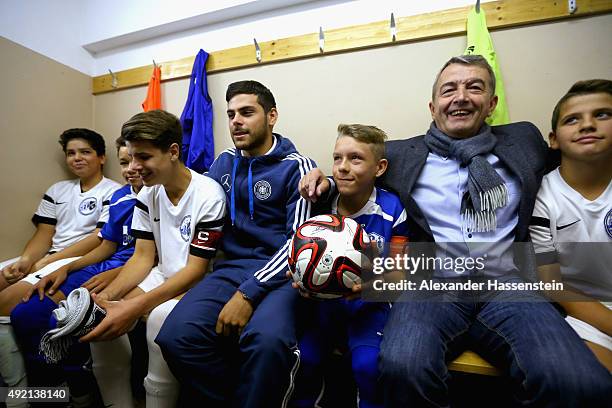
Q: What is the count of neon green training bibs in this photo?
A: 1